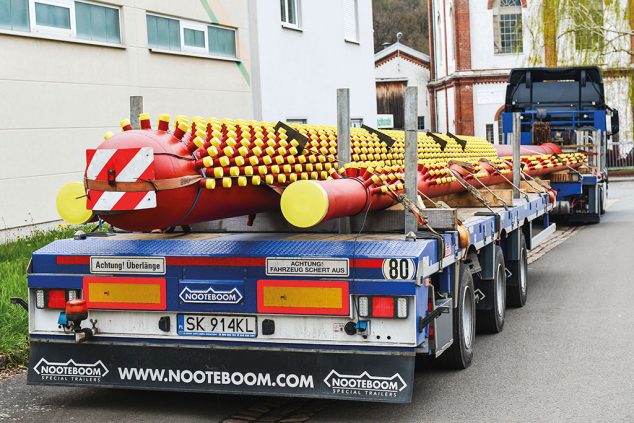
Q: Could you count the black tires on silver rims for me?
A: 3